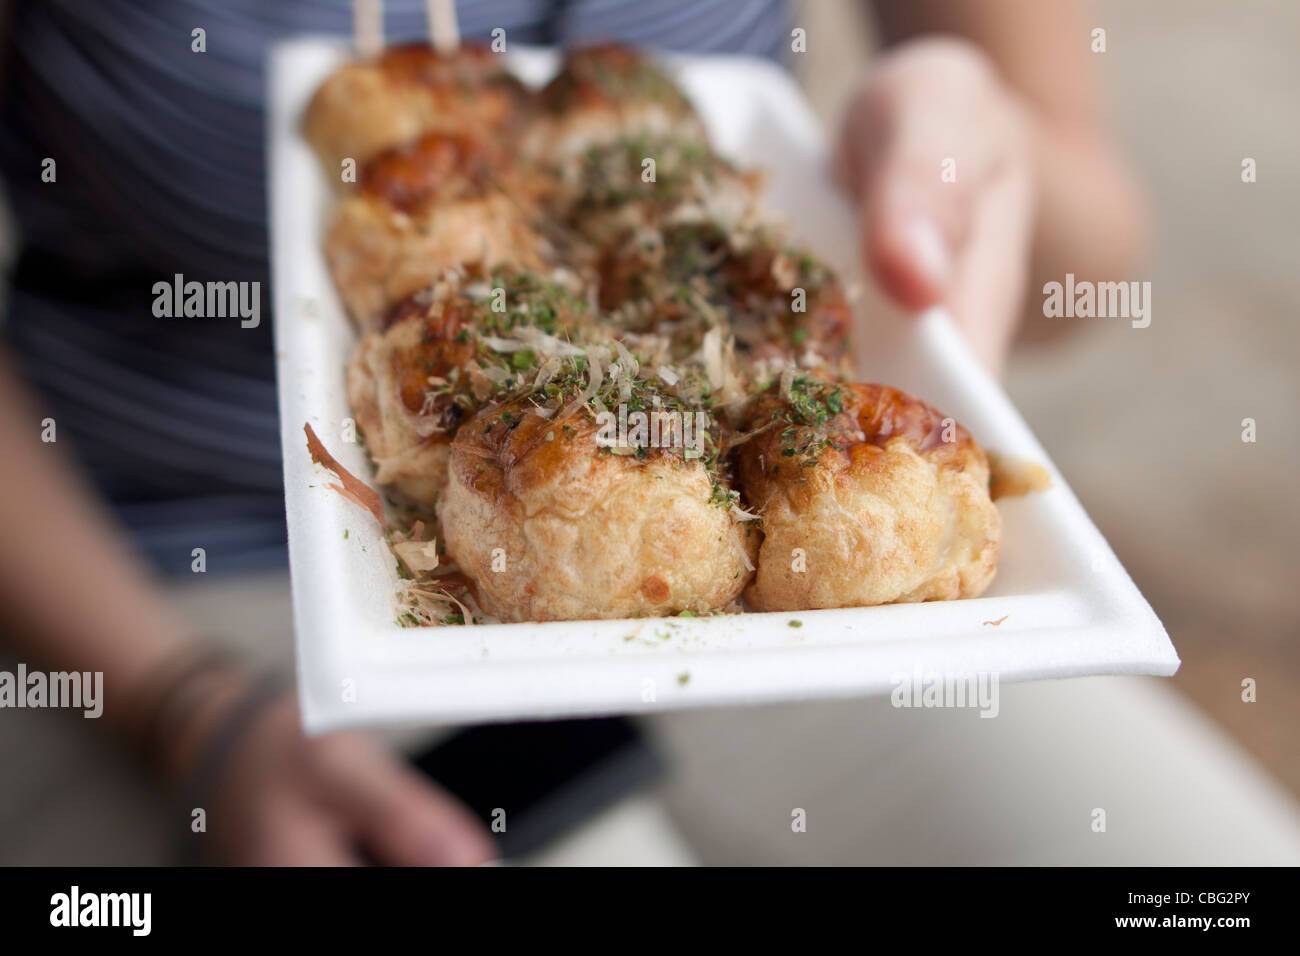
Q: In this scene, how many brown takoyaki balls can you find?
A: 8